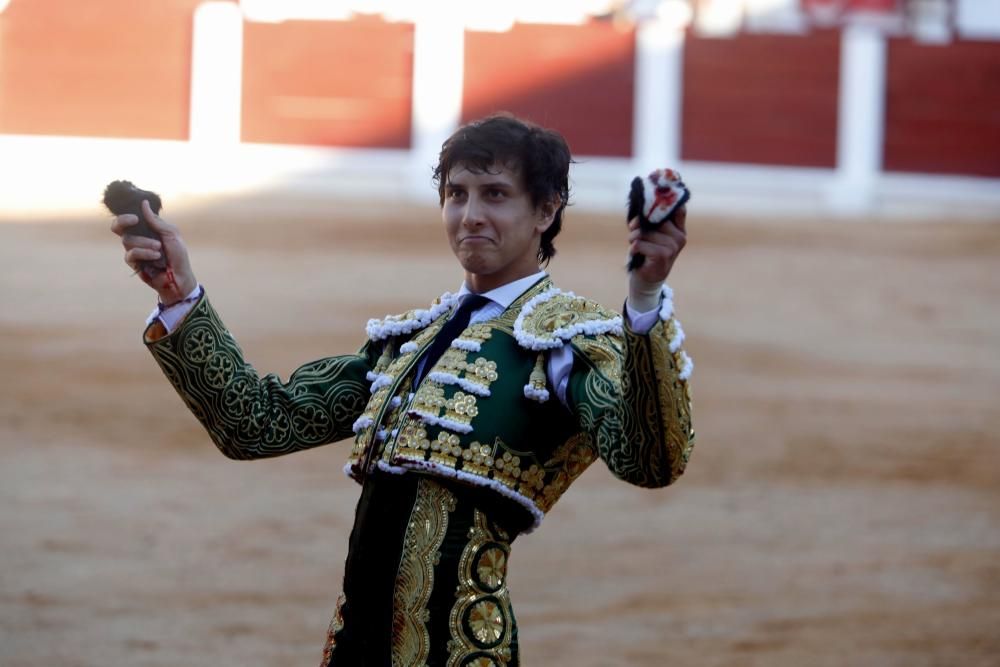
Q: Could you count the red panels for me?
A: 5